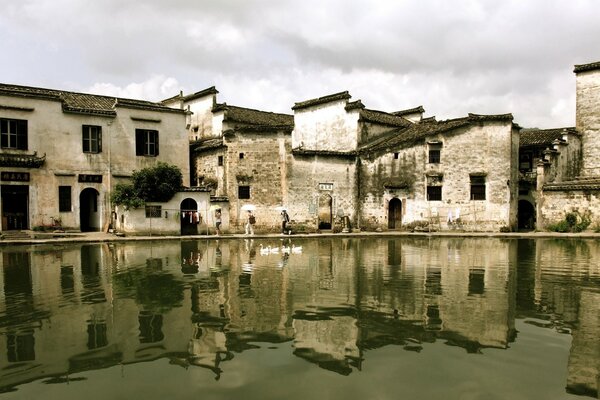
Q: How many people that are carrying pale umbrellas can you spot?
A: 3